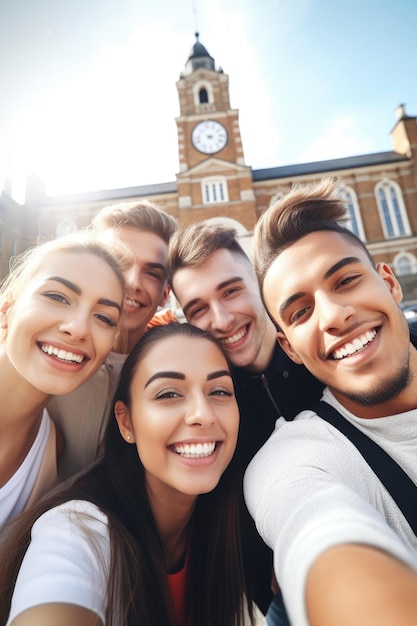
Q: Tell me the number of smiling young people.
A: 5